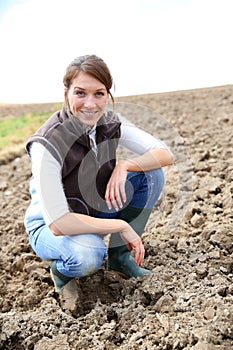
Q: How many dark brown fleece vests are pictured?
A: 1